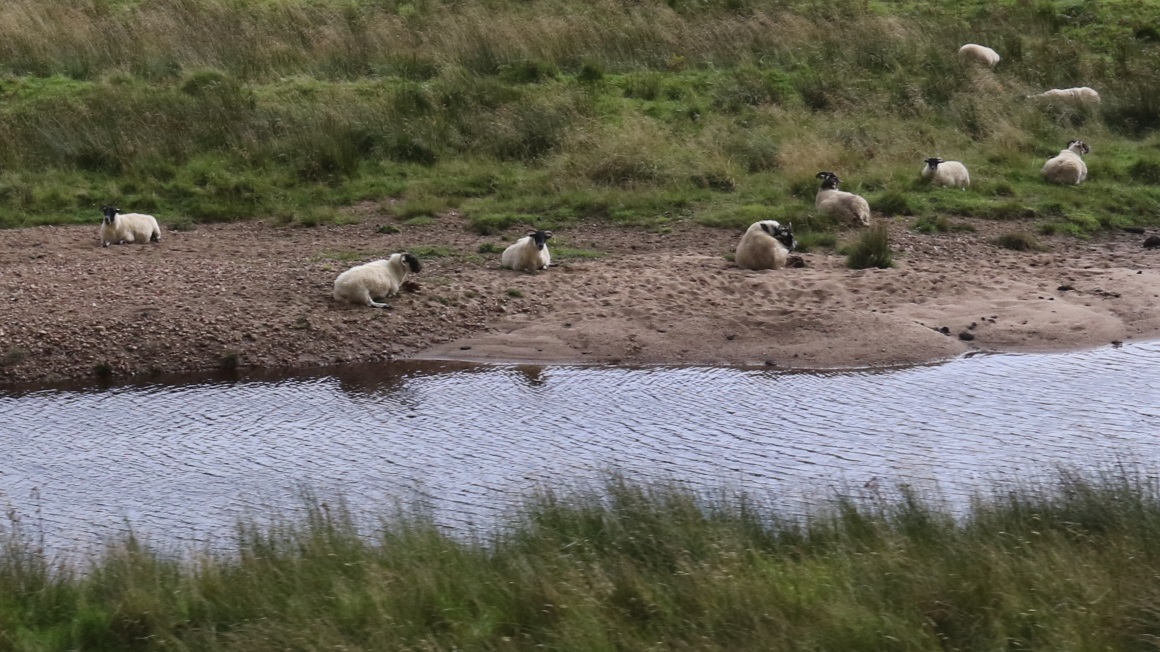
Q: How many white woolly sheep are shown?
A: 9